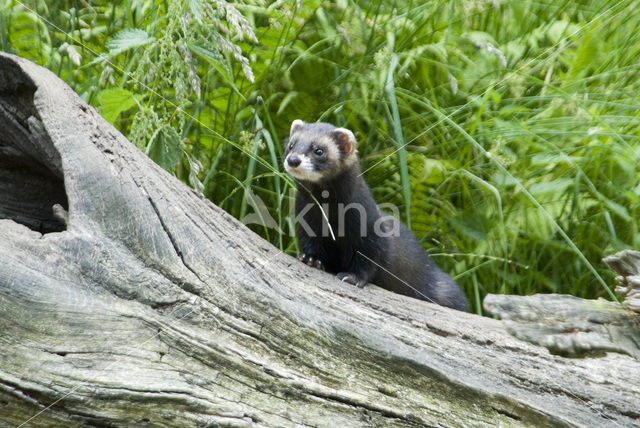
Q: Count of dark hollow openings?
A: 1